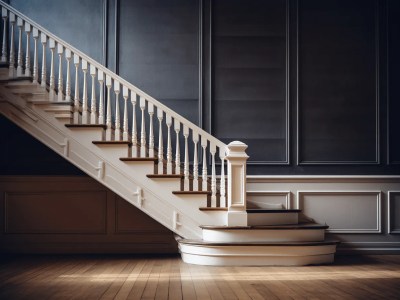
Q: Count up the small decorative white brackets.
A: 4